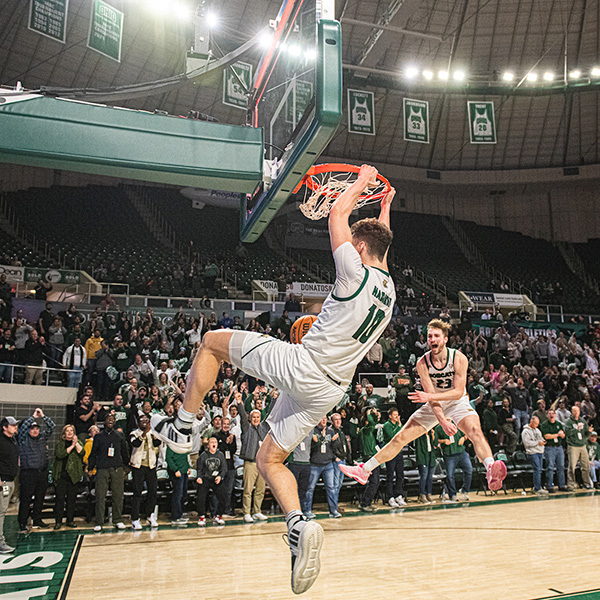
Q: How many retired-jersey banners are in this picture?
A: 4